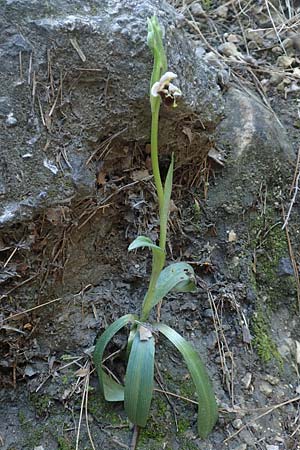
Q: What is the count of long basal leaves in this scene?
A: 3